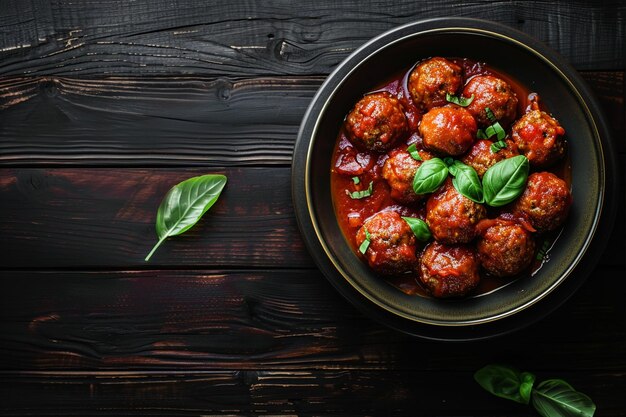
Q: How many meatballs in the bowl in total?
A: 12